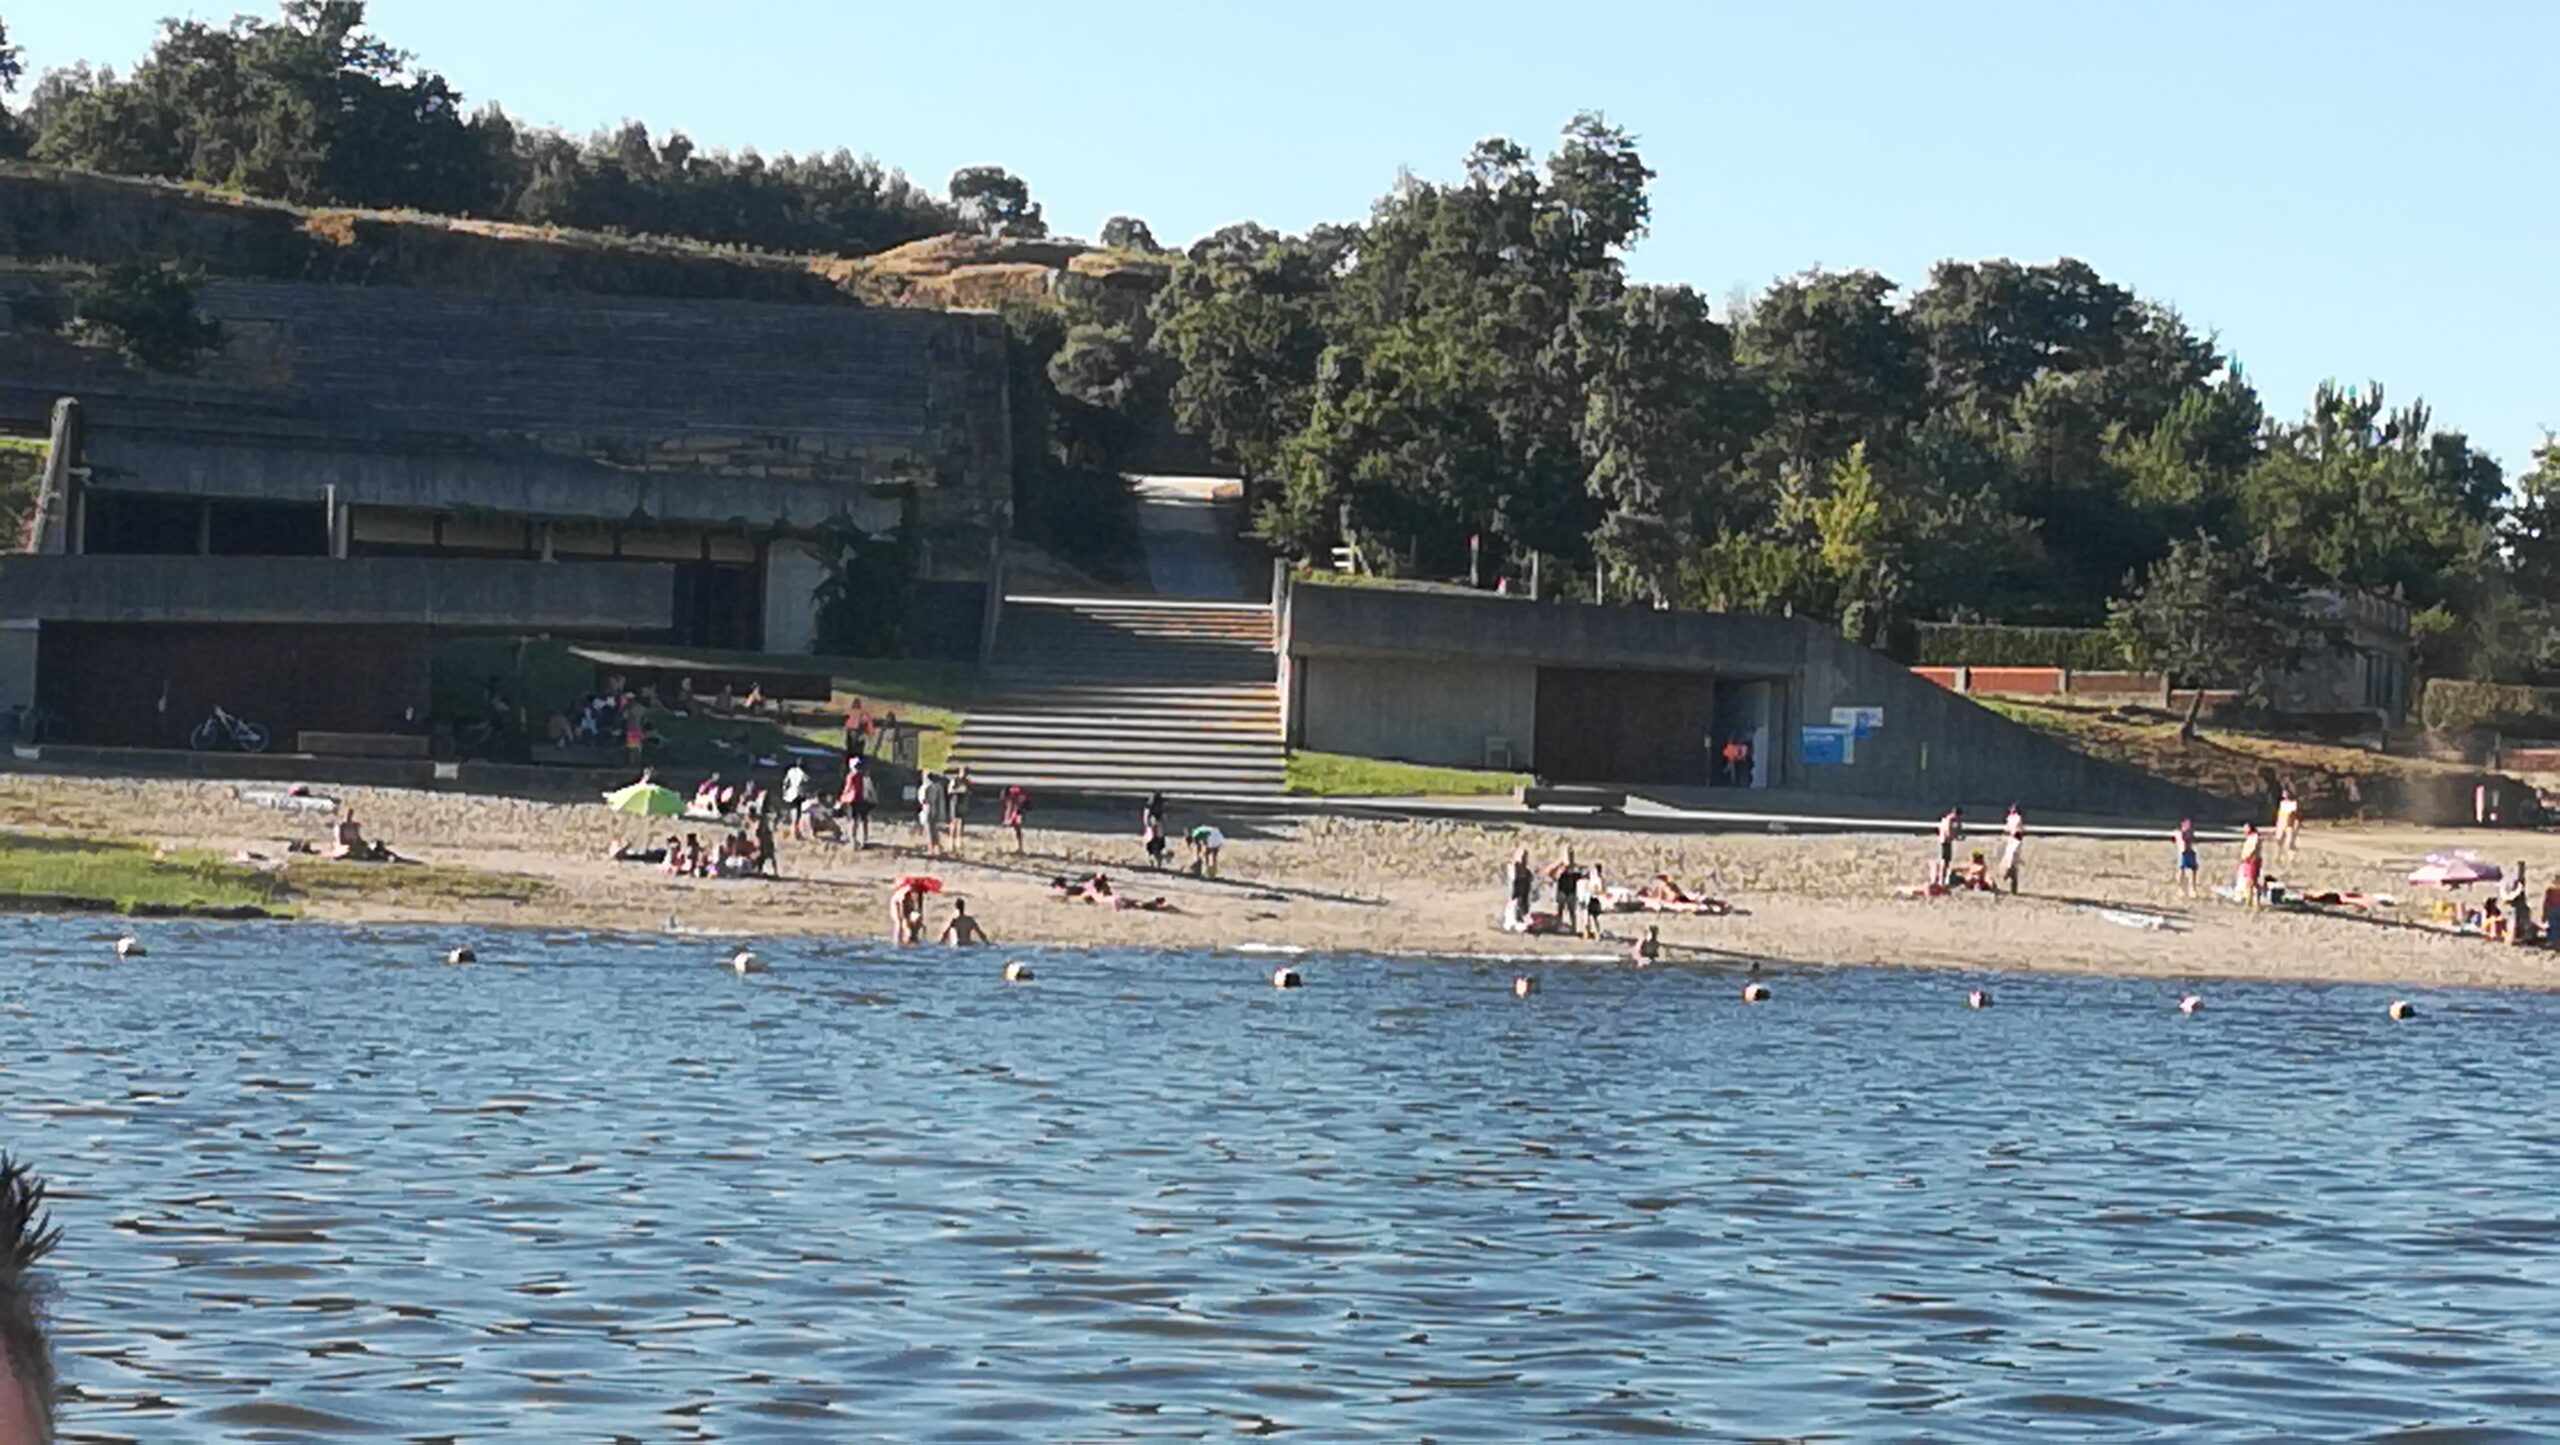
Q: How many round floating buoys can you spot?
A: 10